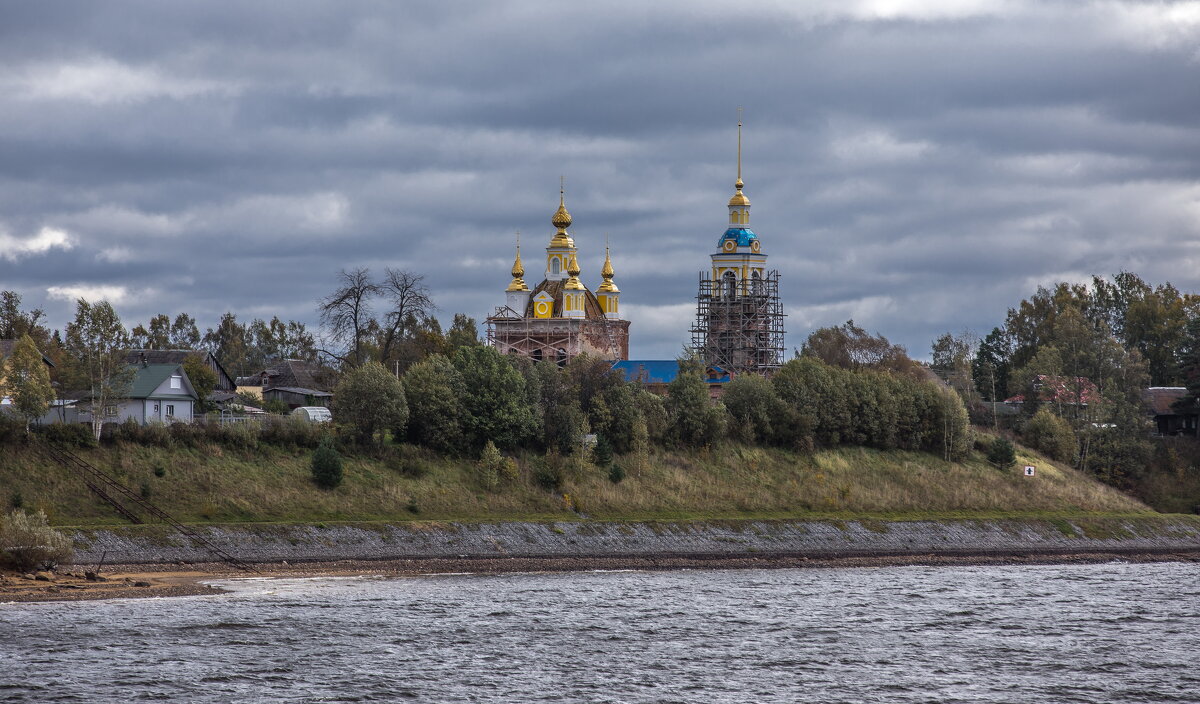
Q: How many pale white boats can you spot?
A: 0